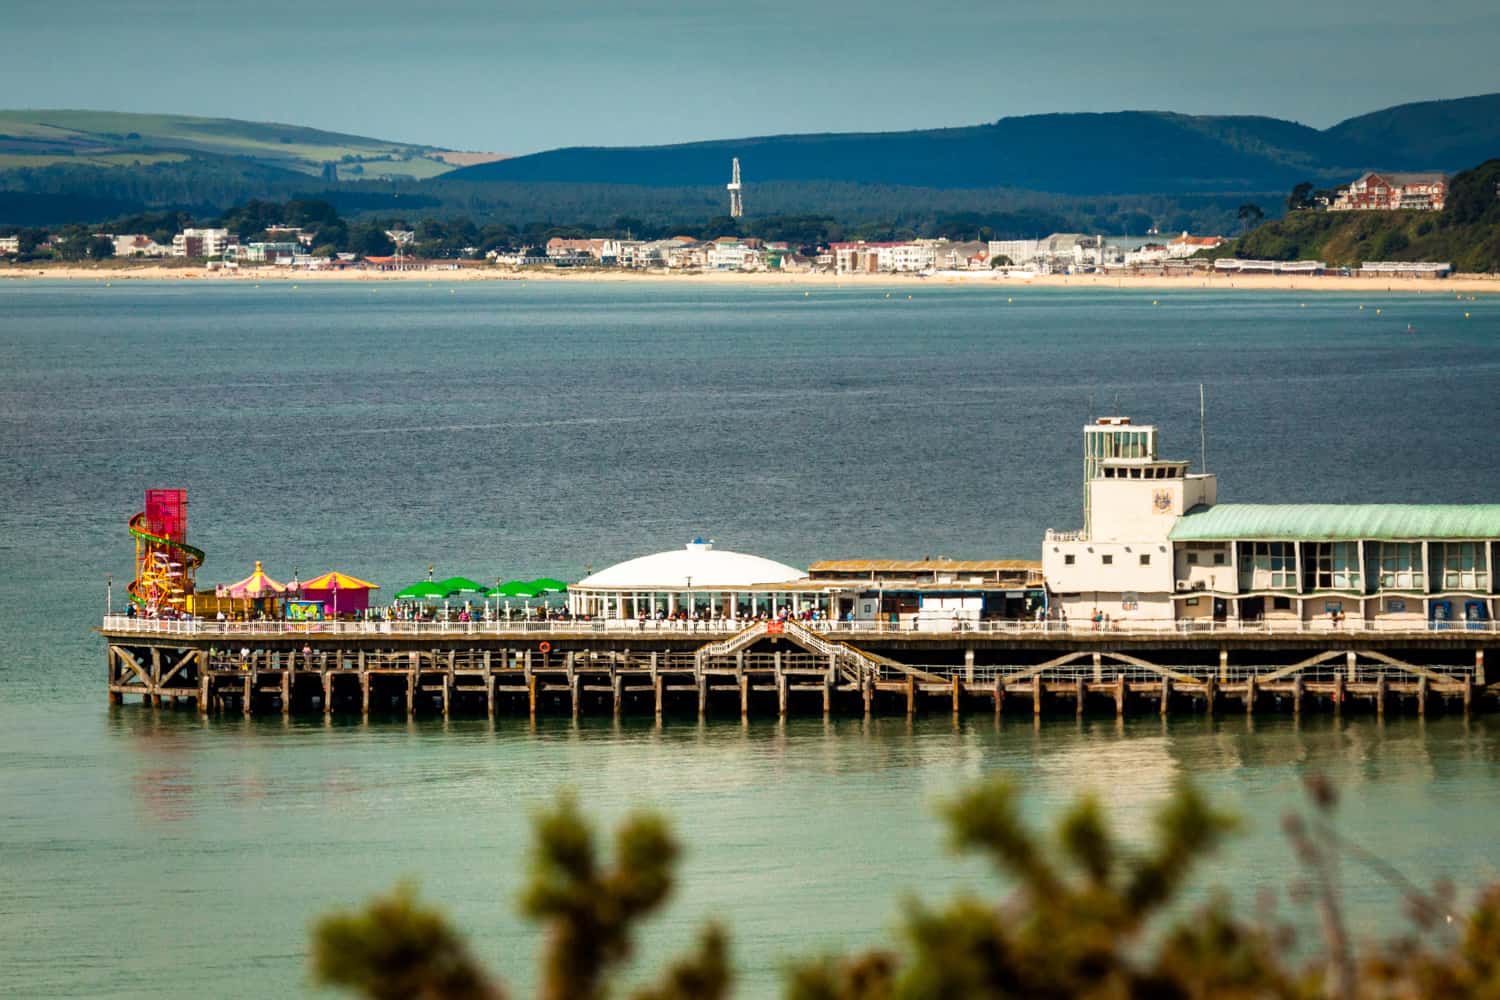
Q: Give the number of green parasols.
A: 4